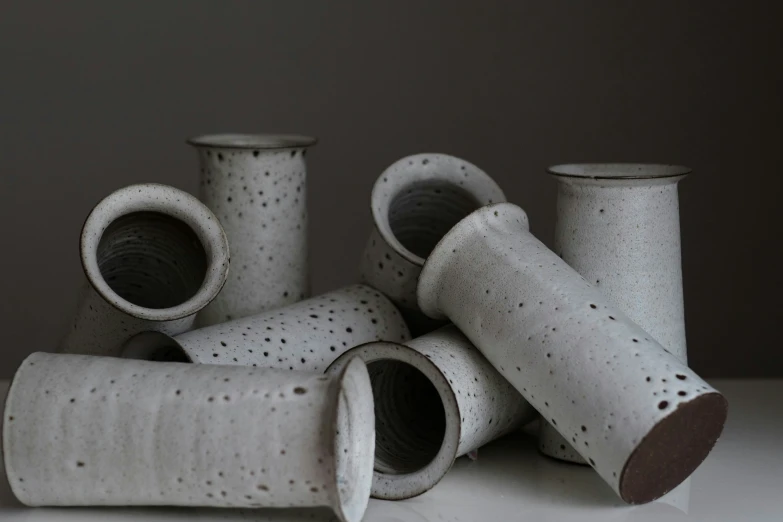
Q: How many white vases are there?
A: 8